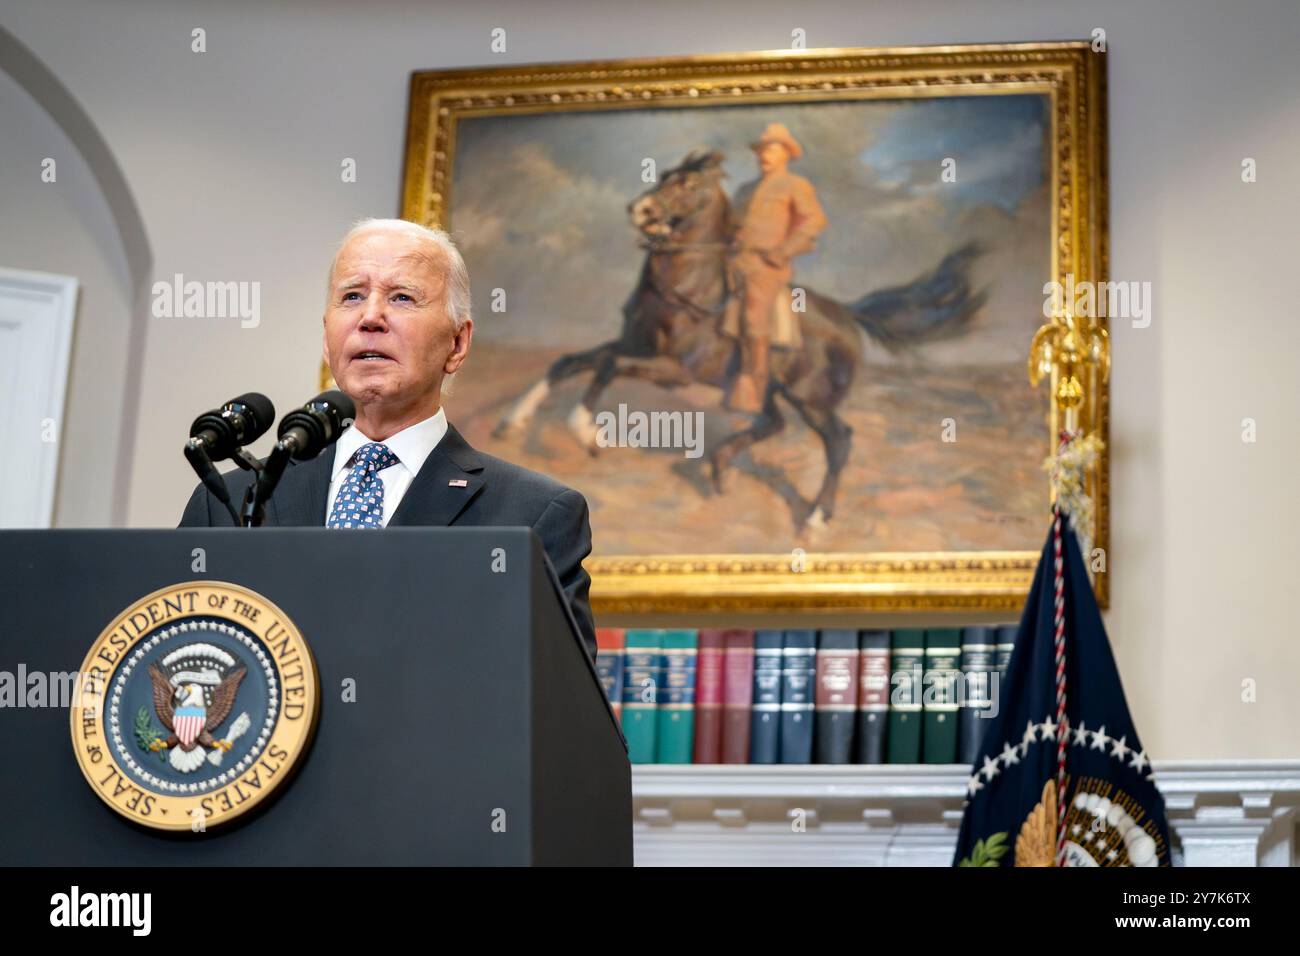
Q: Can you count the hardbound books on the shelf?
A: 13